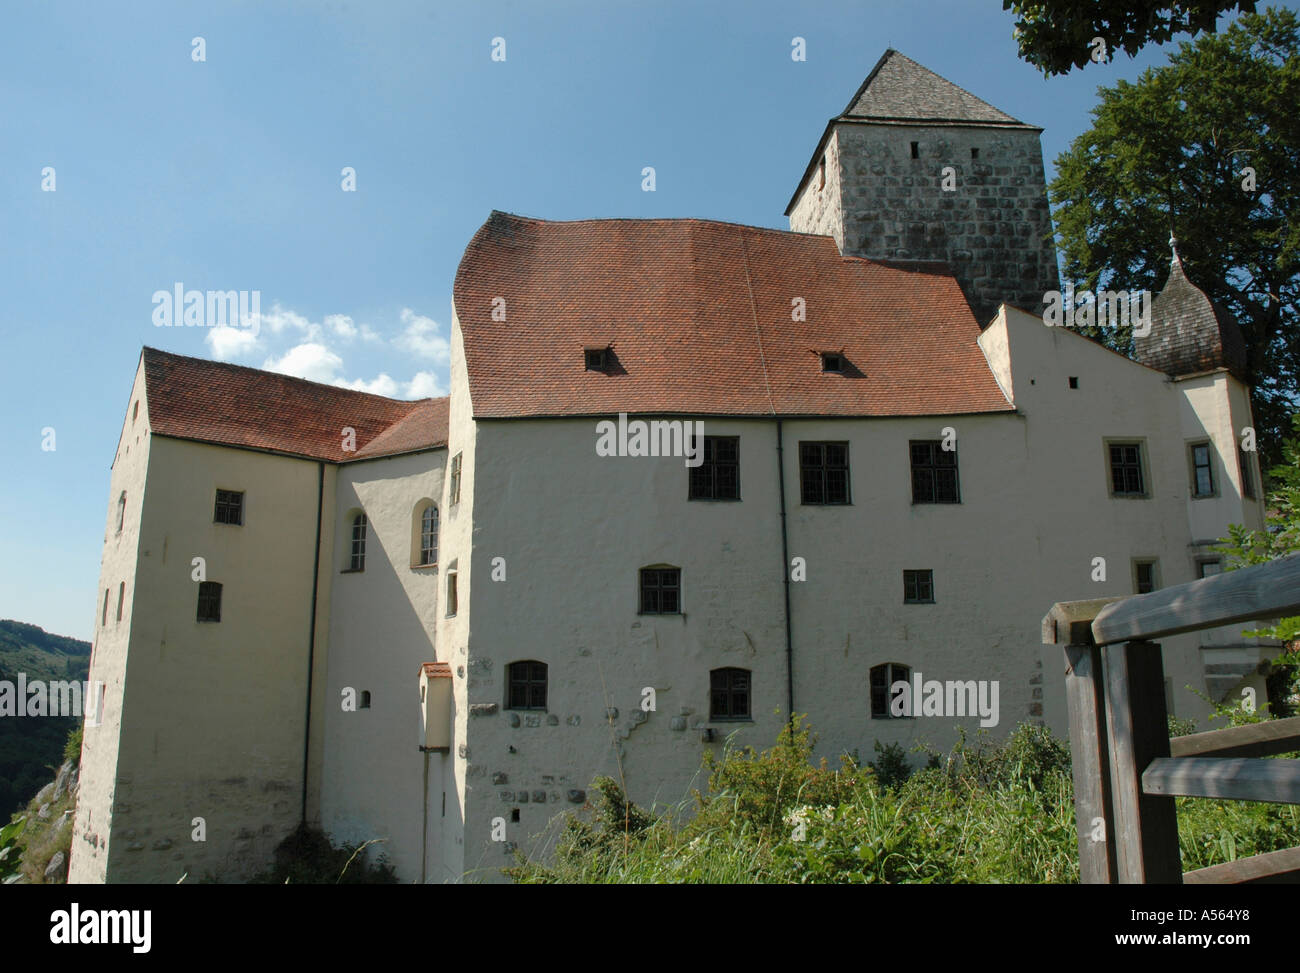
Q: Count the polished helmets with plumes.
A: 0